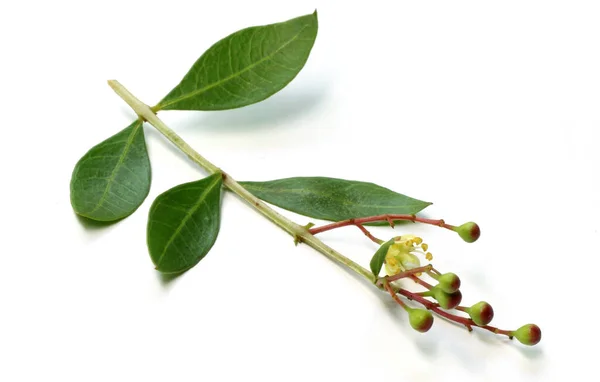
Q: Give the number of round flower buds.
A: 6